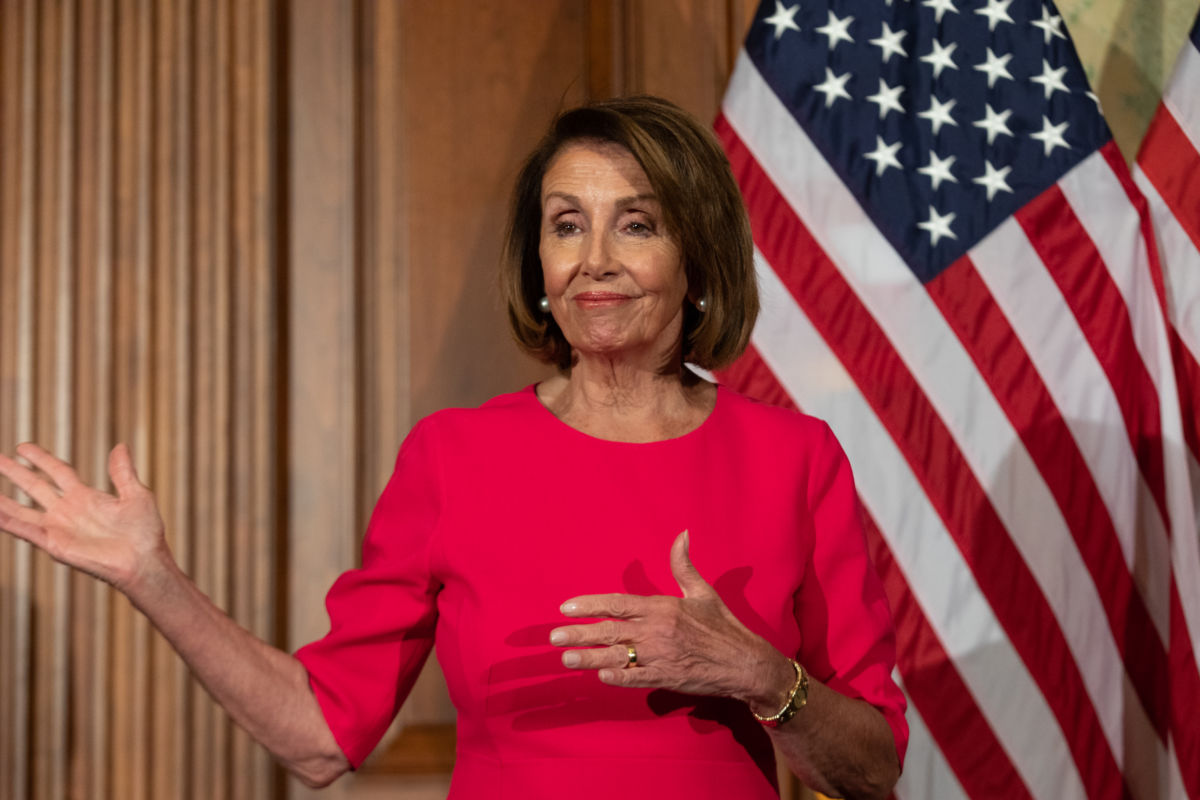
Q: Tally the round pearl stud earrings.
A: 2